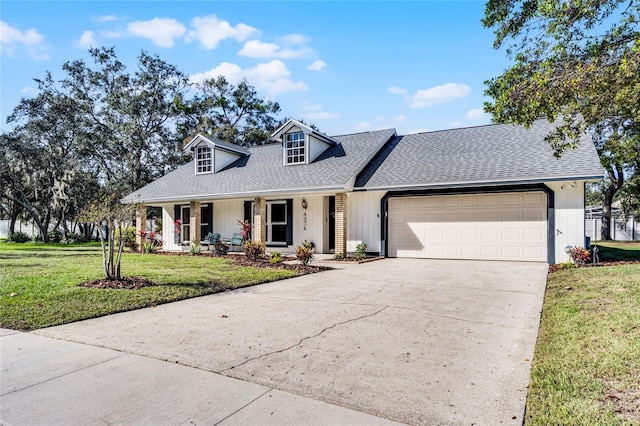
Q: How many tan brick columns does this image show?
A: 4